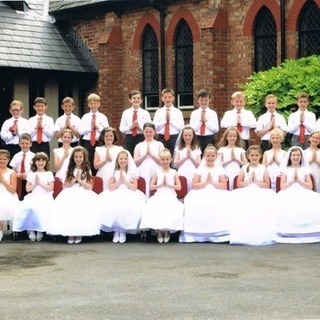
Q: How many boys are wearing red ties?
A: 11